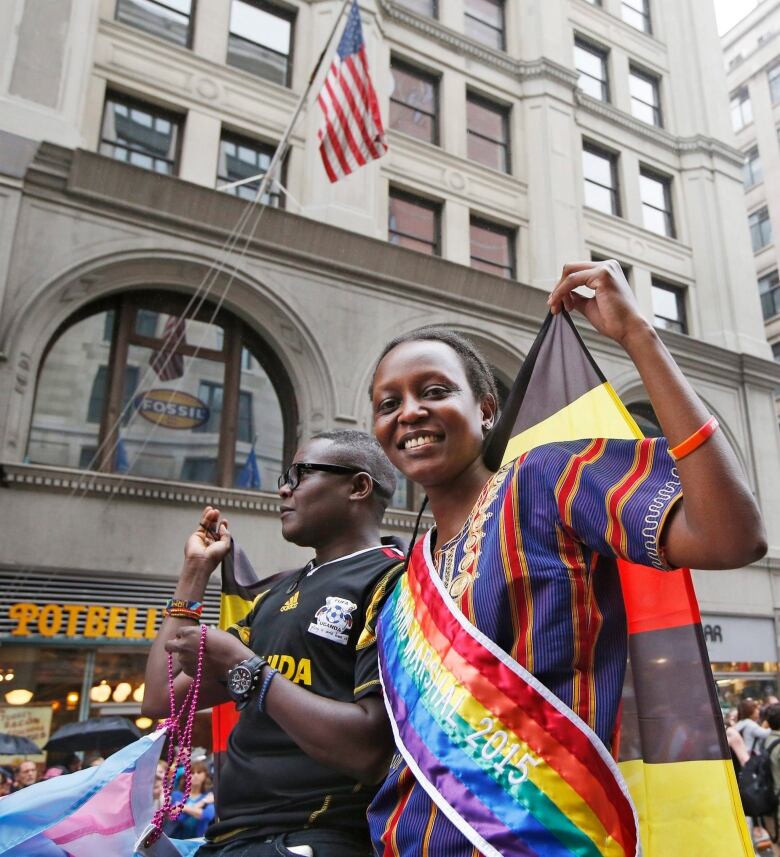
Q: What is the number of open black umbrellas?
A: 2